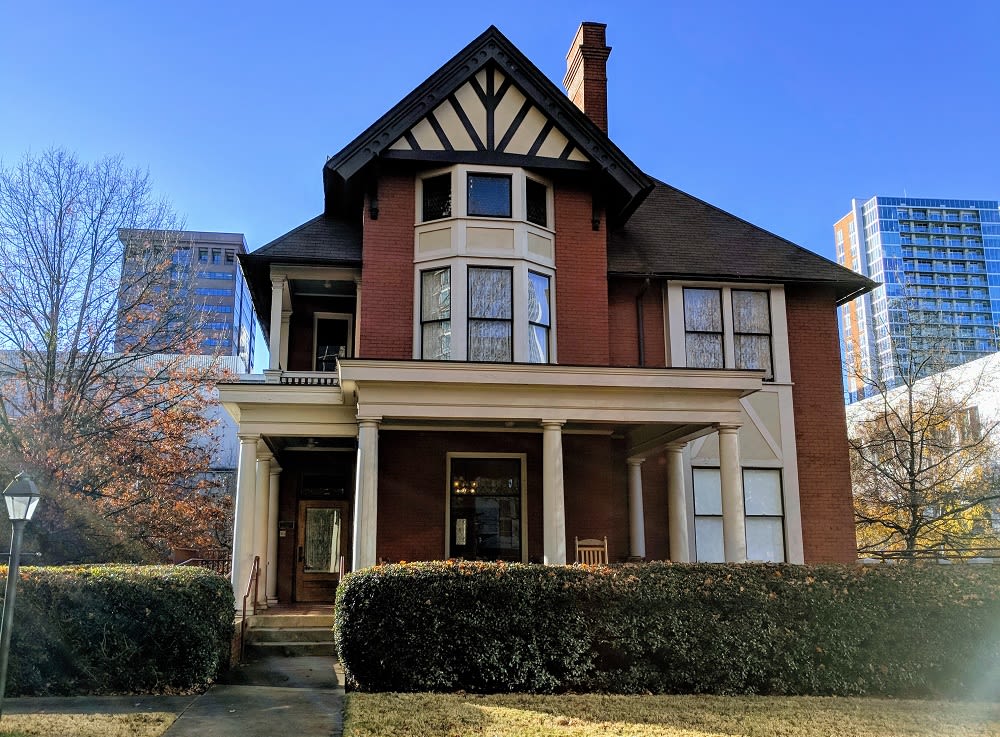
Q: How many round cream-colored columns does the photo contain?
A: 8